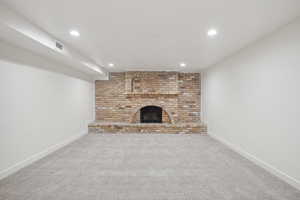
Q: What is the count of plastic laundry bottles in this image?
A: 0